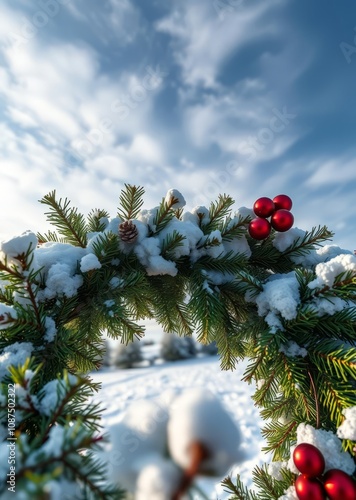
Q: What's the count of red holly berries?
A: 7